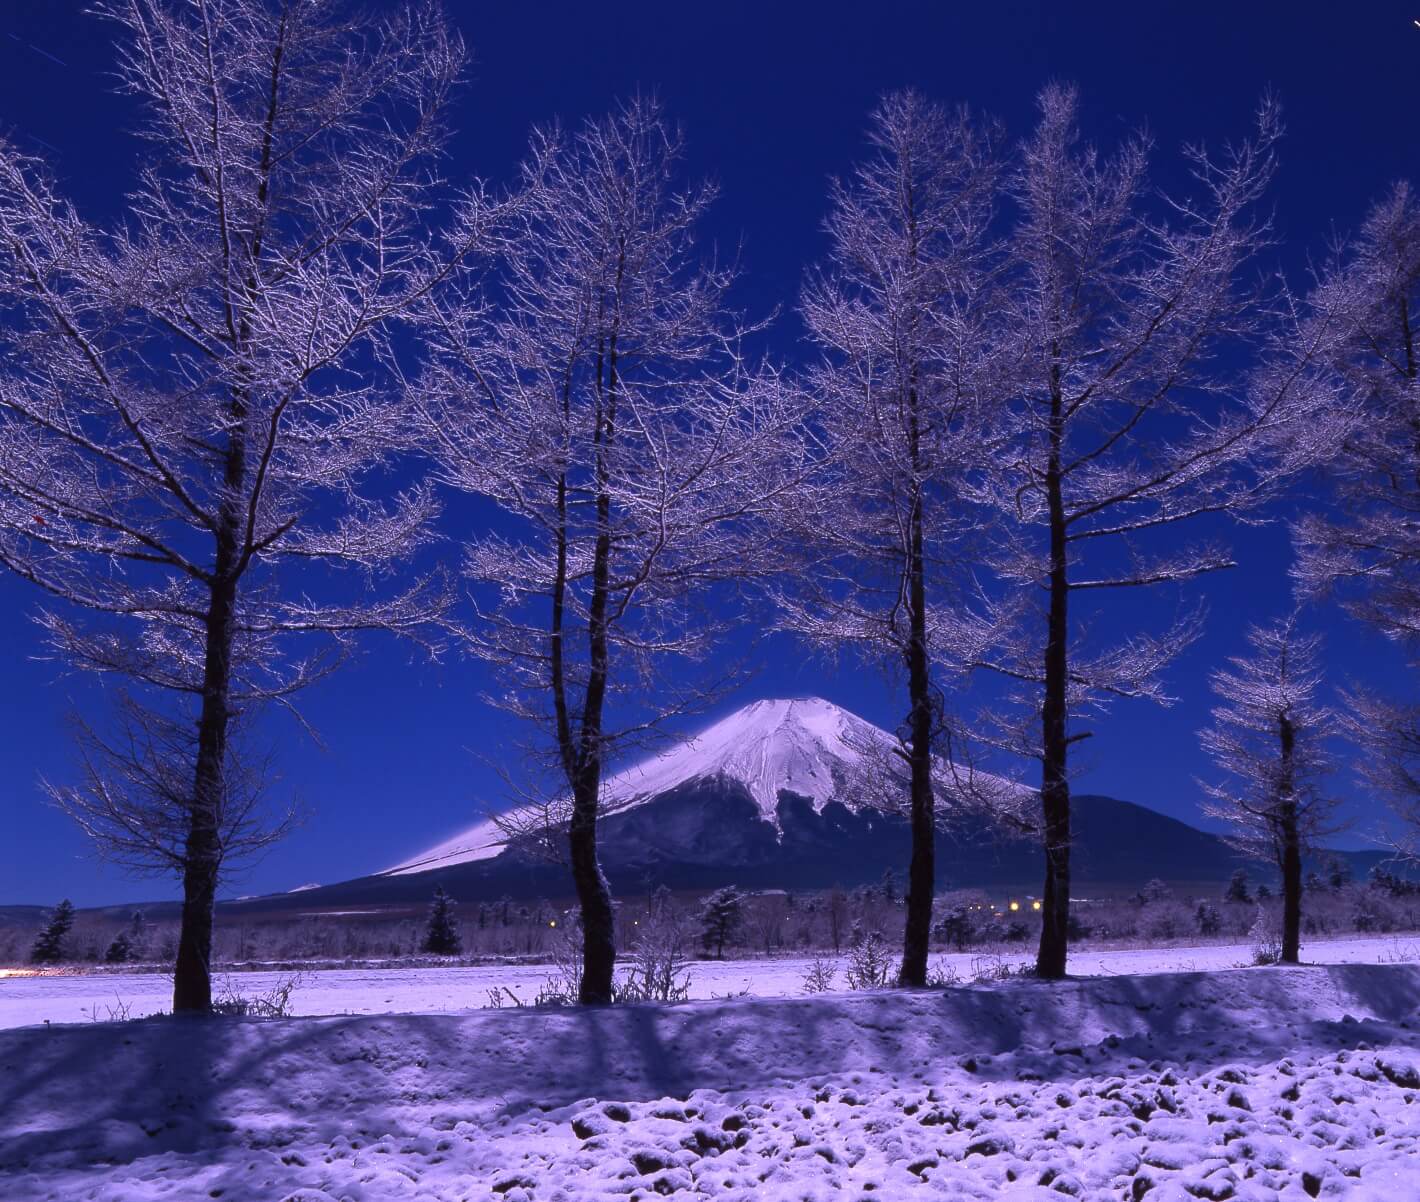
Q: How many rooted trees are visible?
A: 5